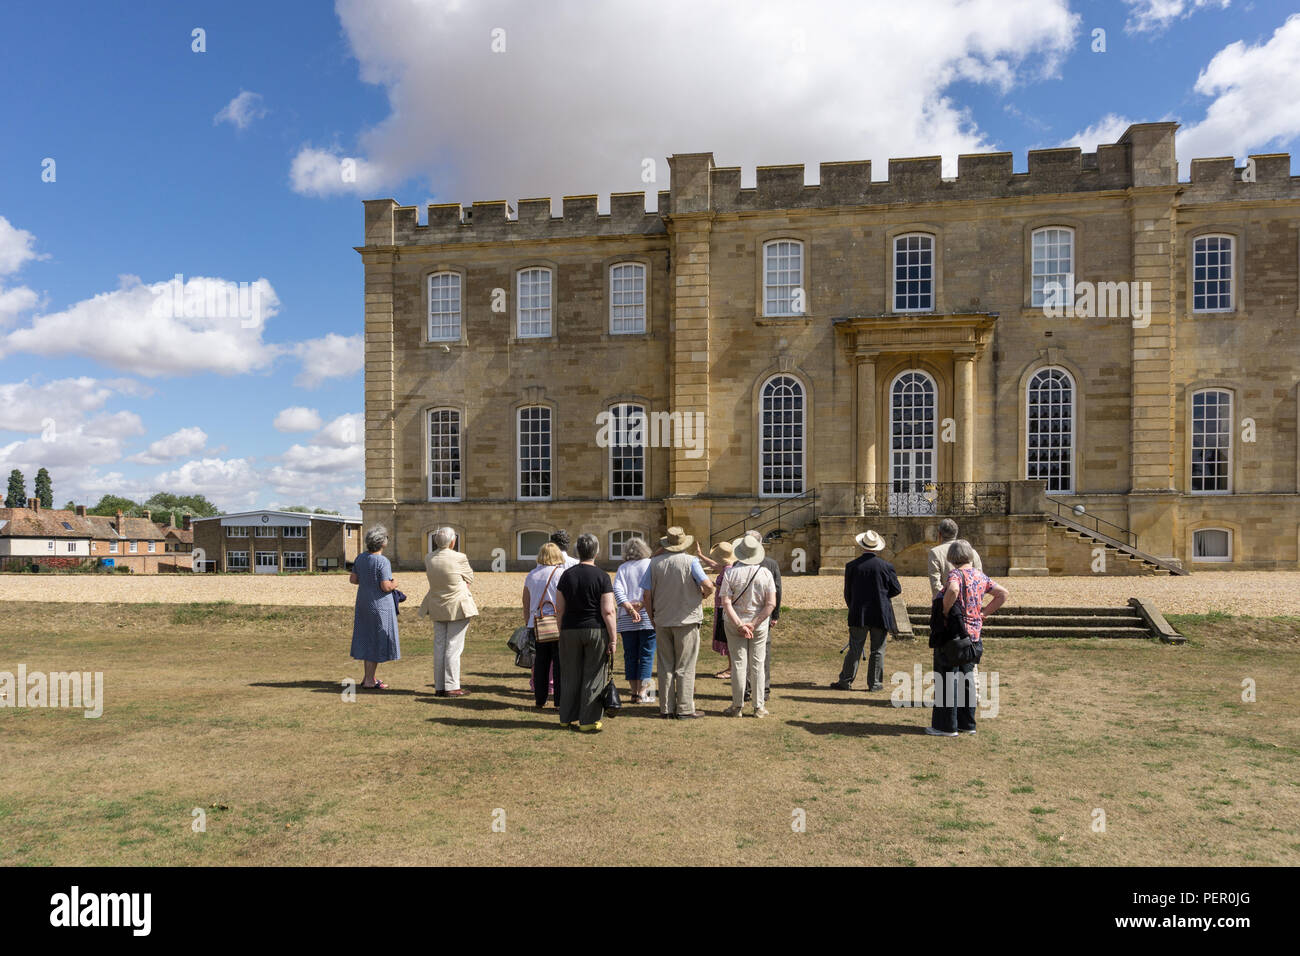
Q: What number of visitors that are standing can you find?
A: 13